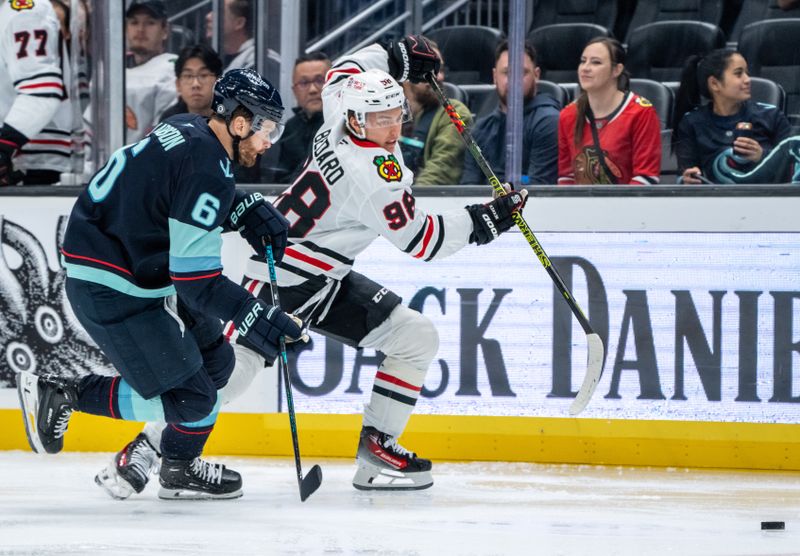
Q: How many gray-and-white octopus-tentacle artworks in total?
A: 1